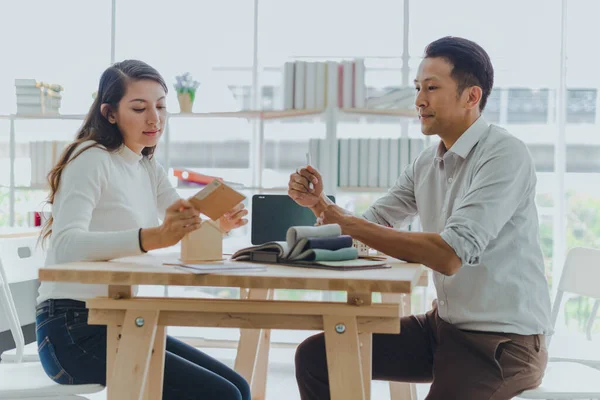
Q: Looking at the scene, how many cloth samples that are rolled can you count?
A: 3